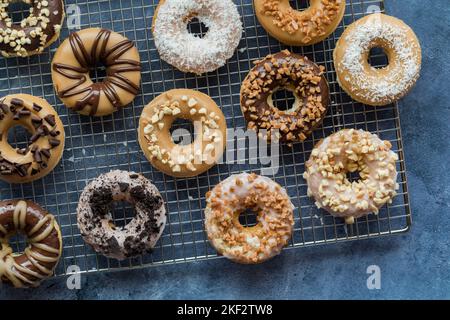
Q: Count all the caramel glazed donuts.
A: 5